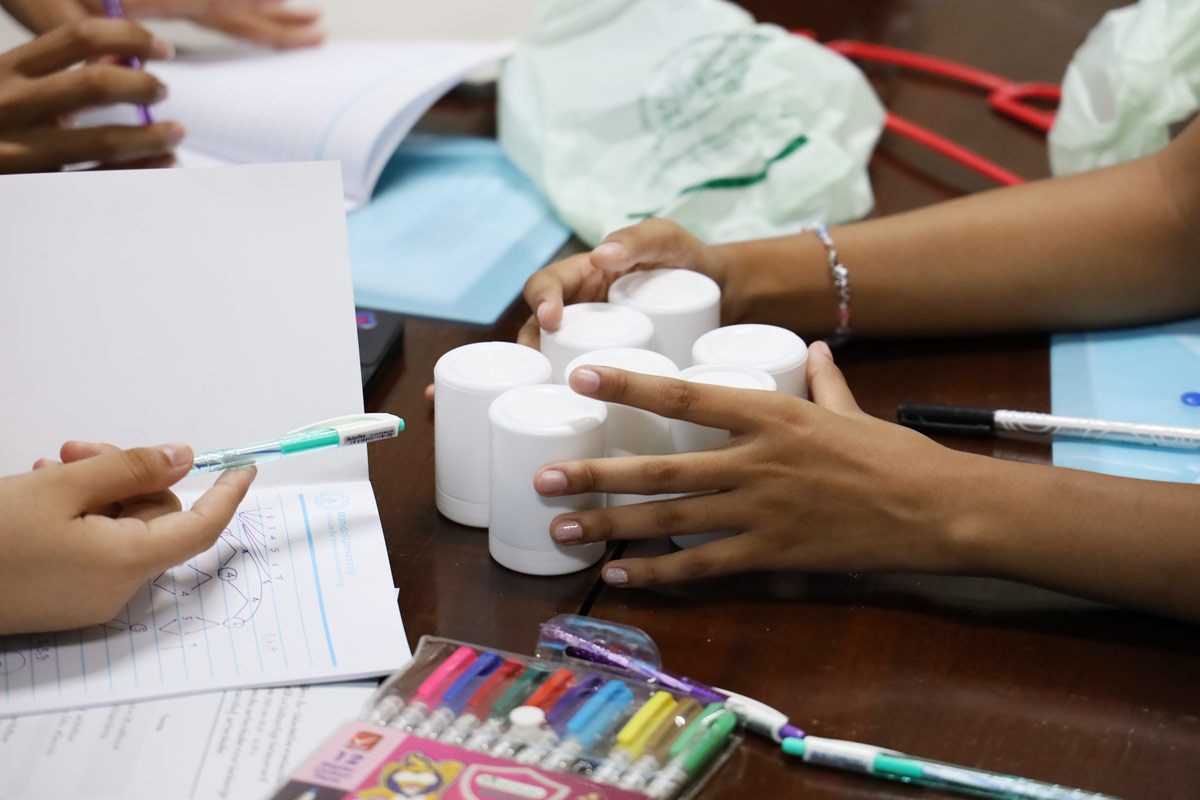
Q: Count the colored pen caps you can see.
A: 10